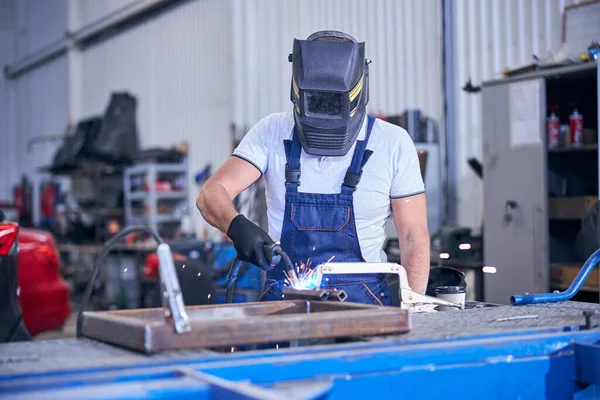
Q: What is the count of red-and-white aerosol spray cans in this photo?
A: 2